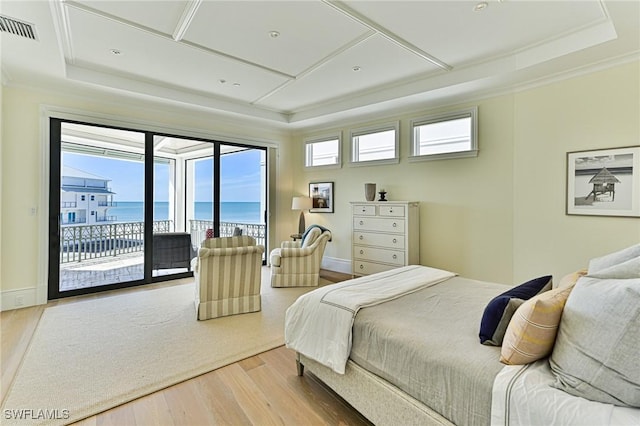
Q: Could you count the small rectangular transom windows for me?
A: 3